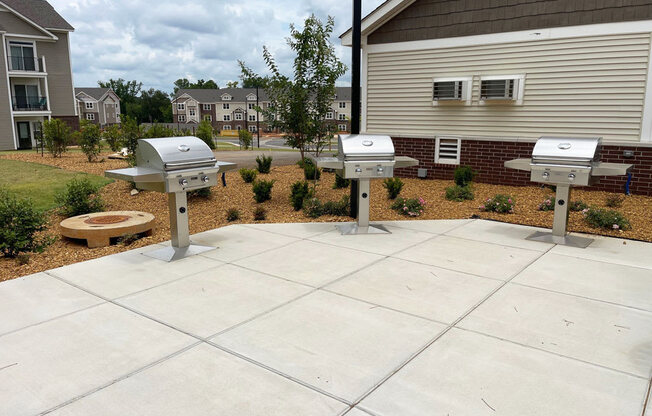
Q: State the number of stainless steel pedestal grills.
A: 3